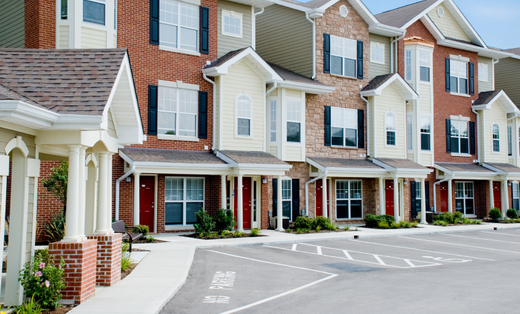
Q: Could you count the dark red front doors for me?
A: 6